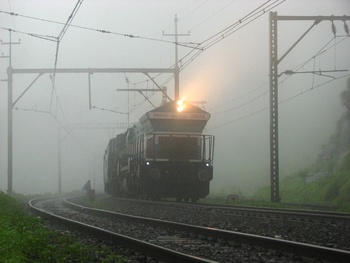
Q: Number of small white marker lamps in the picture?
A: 2